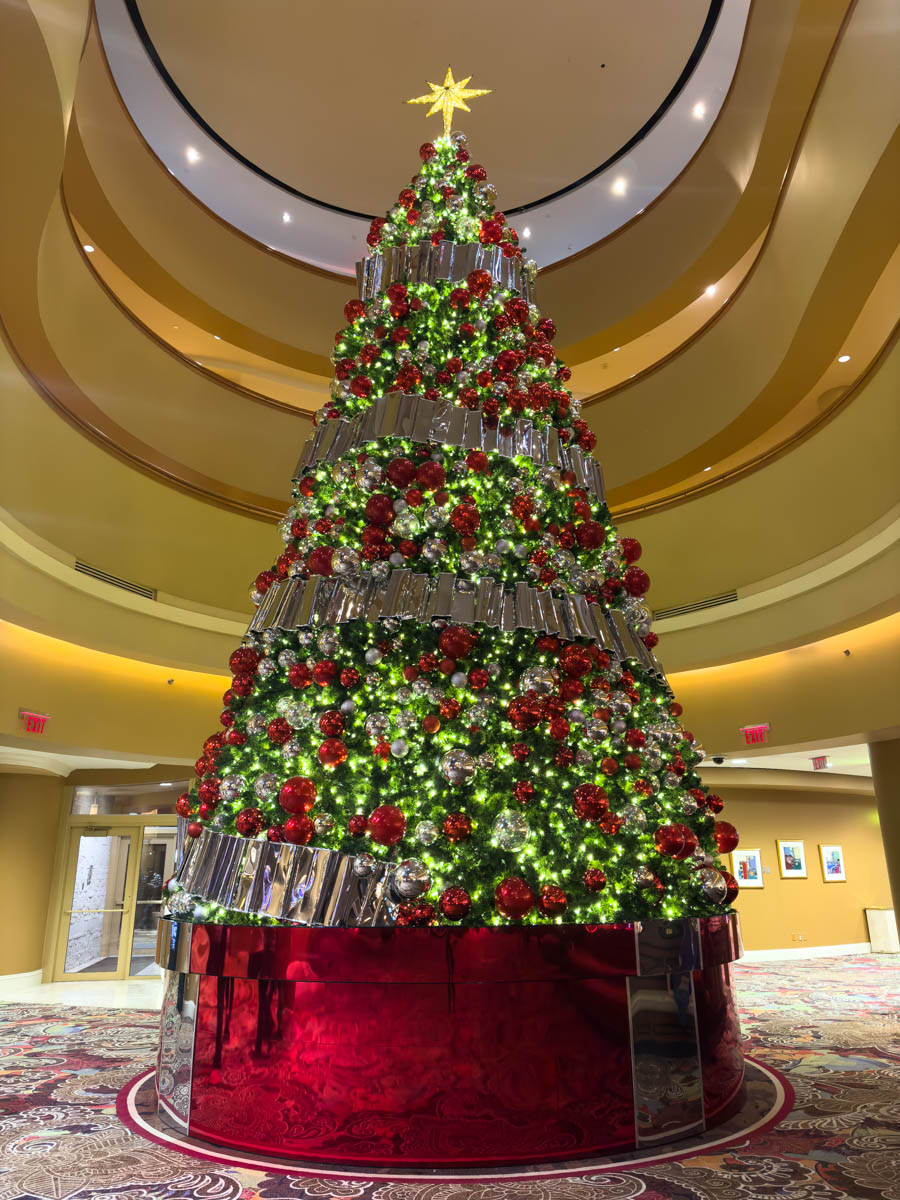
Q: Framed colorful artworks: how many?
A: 3